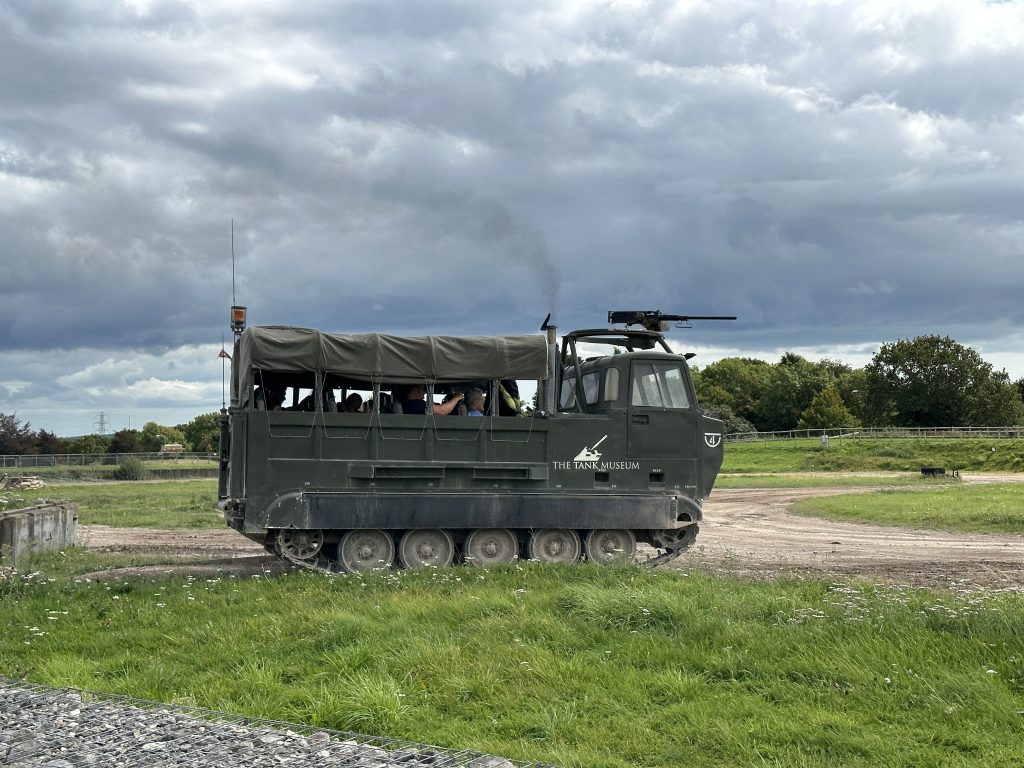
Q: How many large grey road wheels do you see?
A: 5